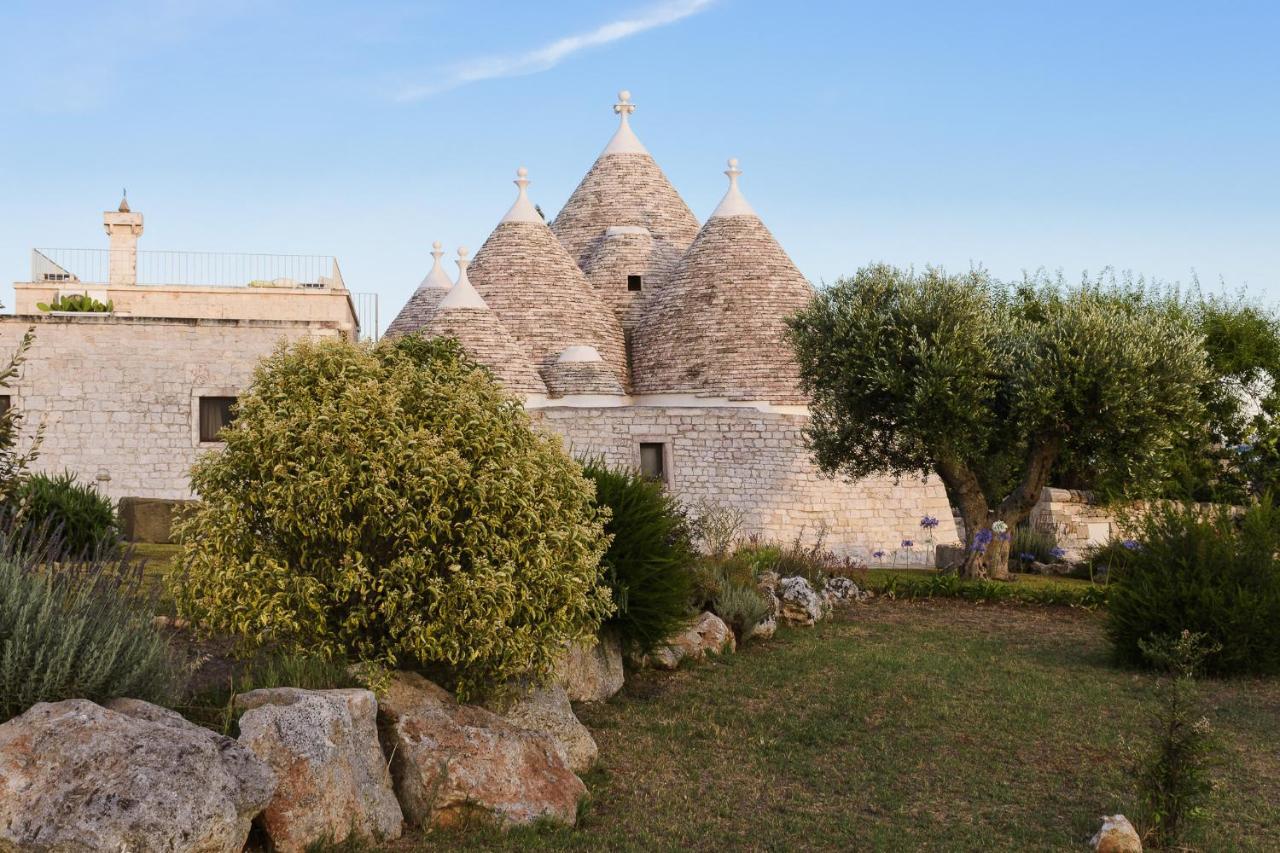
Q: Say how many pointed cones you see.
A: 5